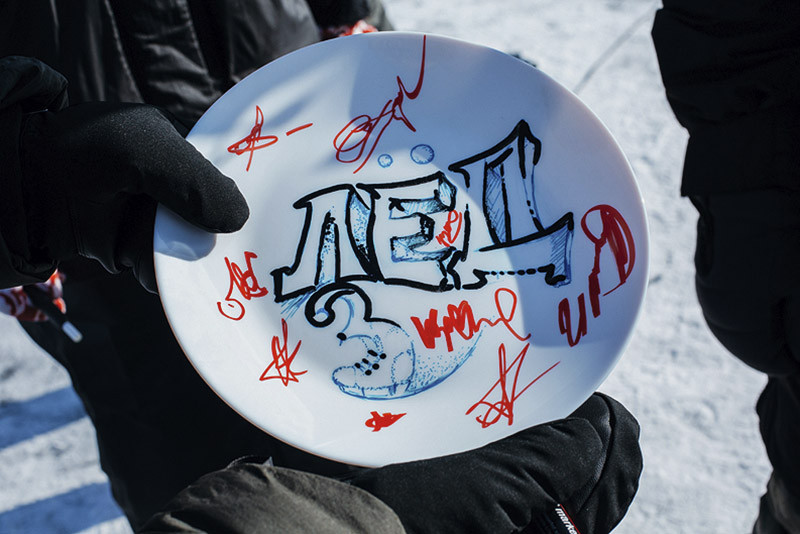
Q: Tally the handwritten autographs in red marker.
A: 9